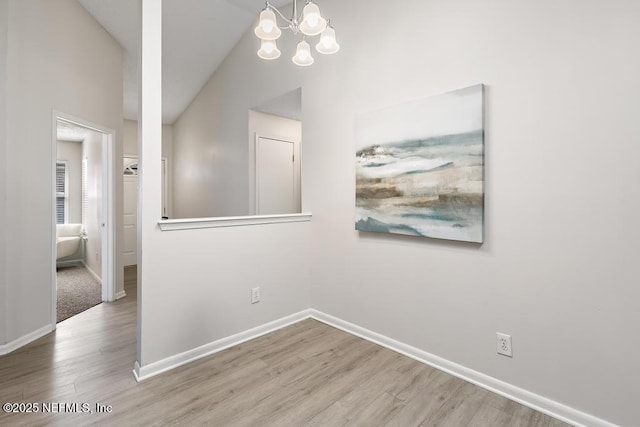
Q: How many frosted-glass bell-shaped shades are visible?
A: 5